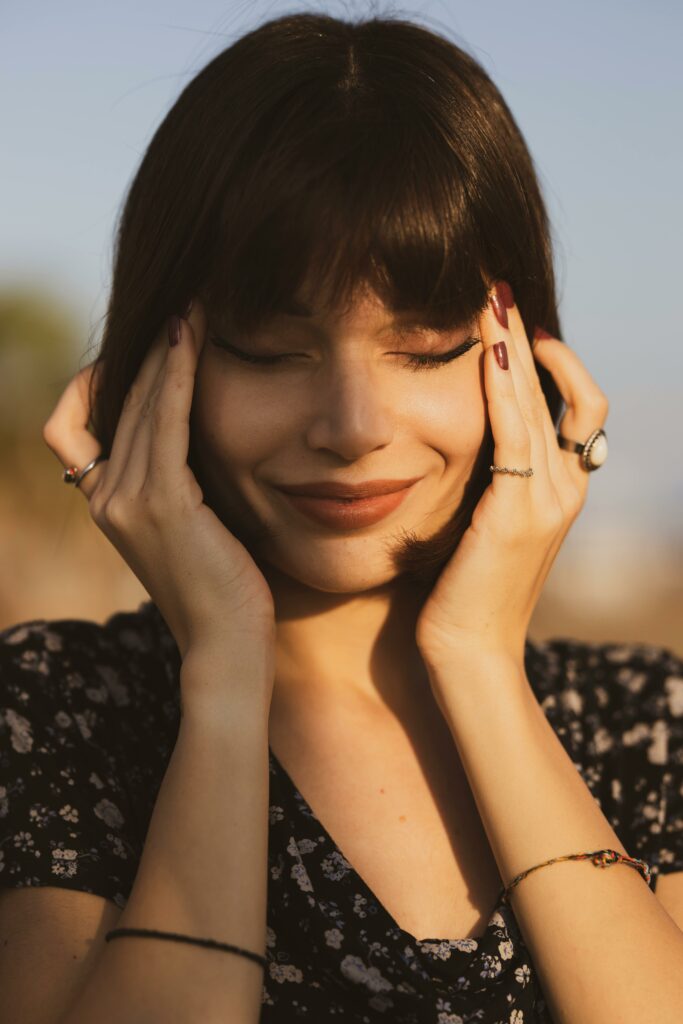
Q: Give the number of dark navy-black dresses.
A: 1